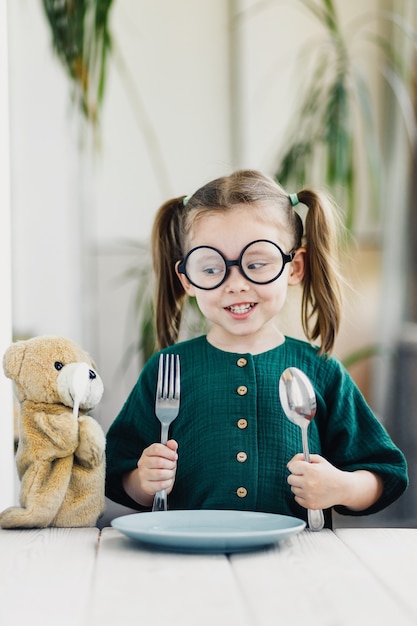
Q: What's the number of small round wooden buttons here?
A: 5